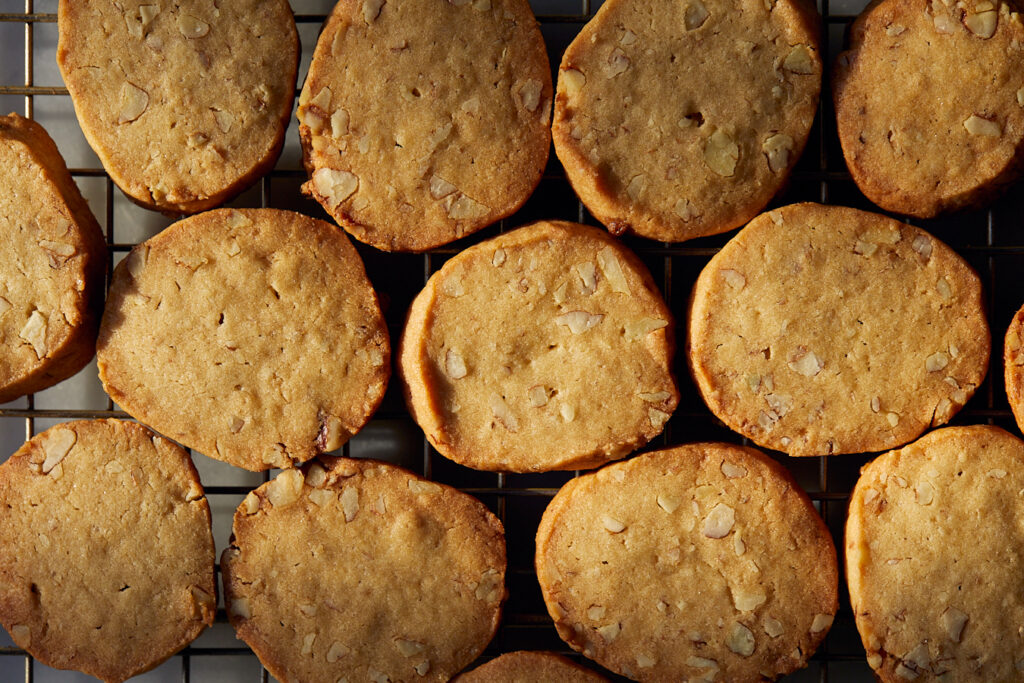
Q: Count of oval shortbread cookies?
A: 14